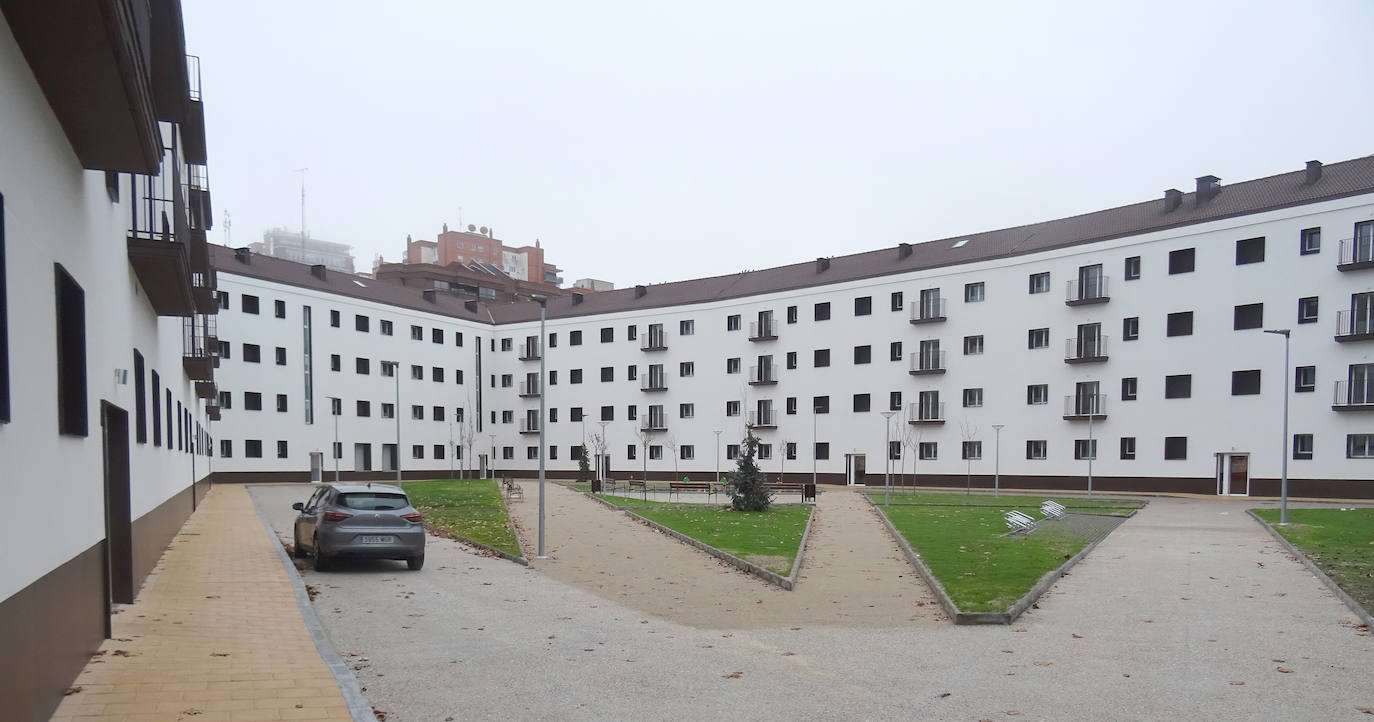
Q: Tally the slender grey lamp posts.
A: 13